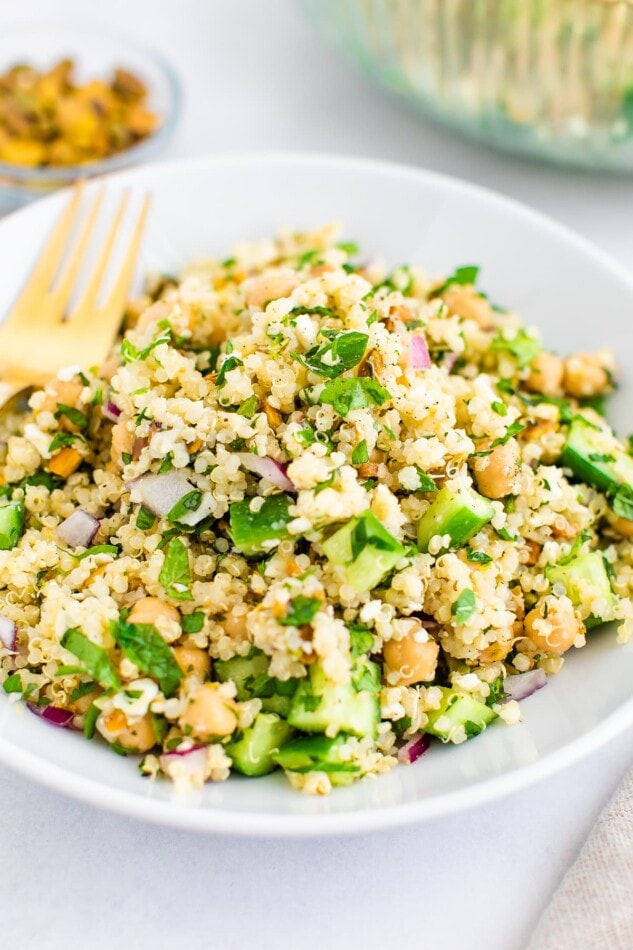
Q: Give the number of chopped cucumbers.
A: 11